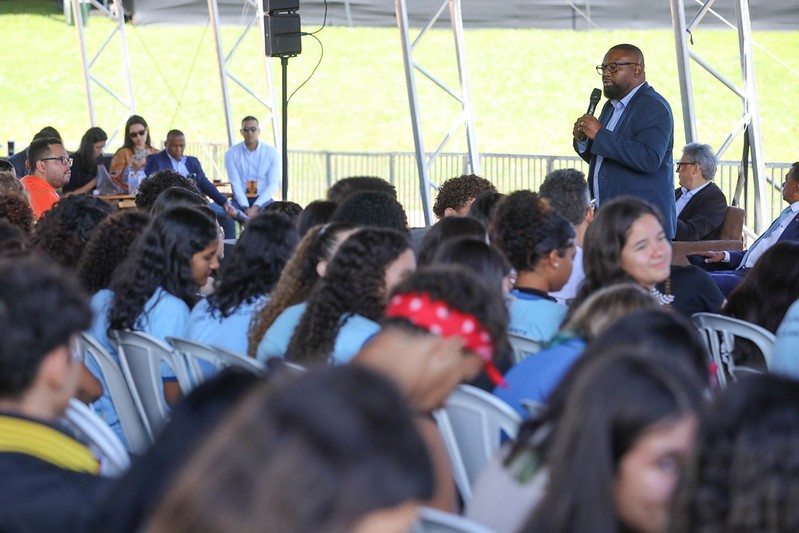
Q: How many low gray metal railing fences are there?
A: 1